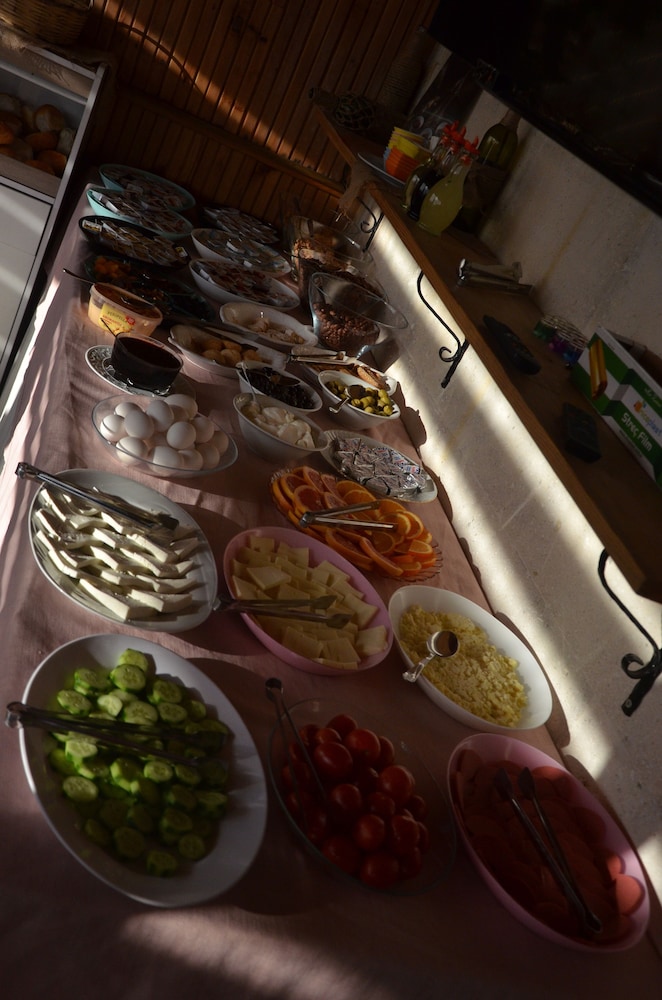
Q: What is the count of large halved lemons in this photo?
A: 0